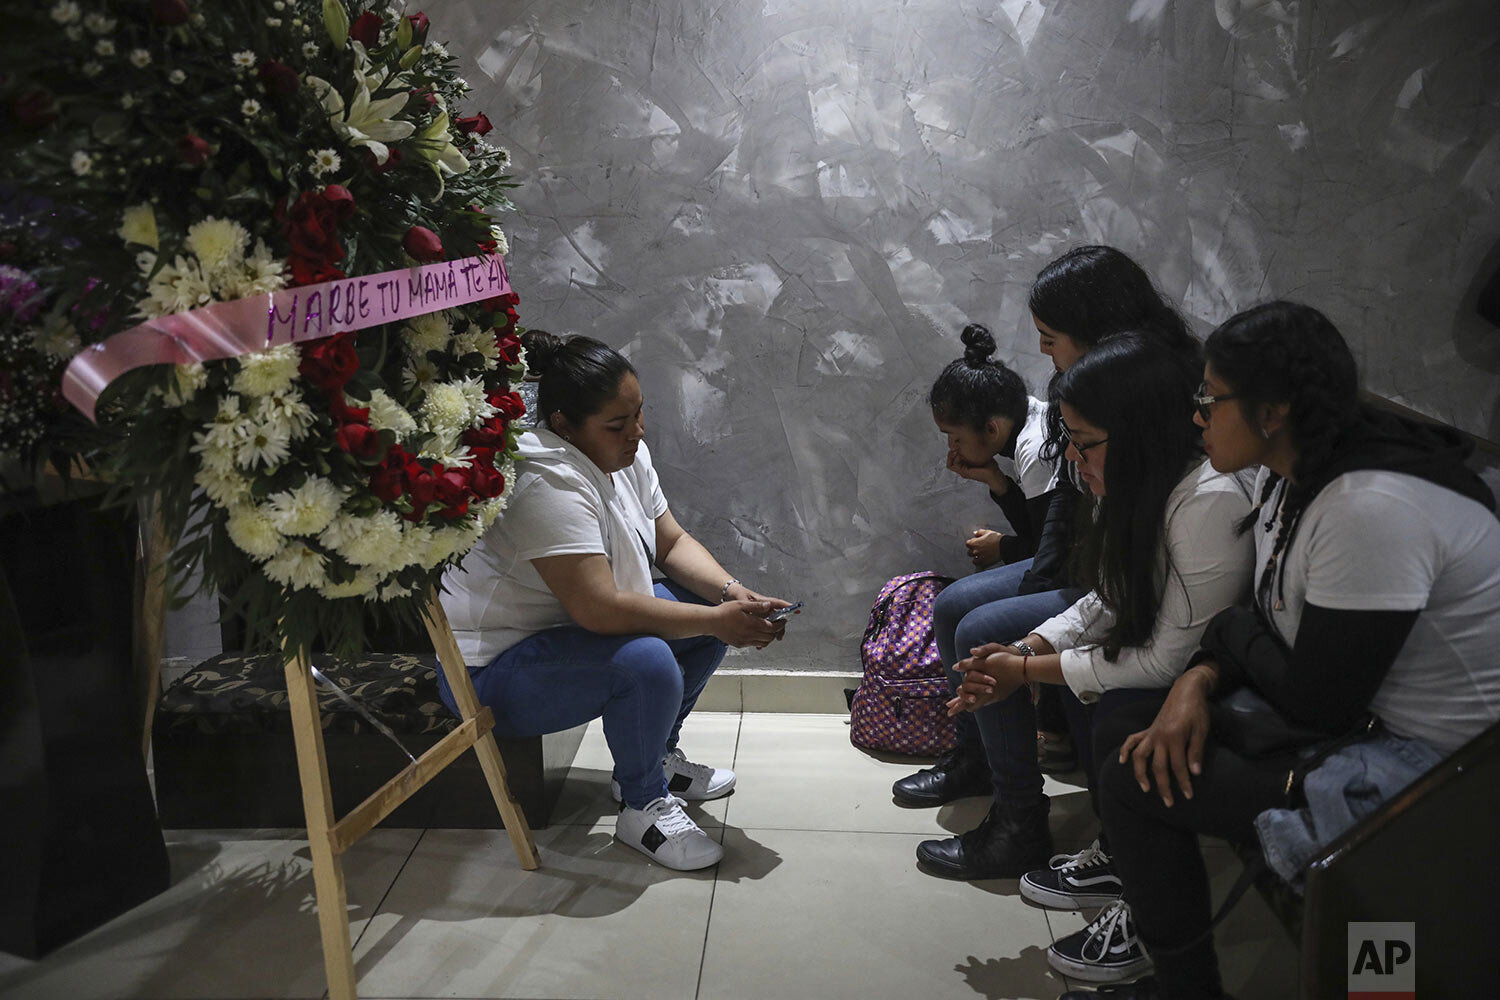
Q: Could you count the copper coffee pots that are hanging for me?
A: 0